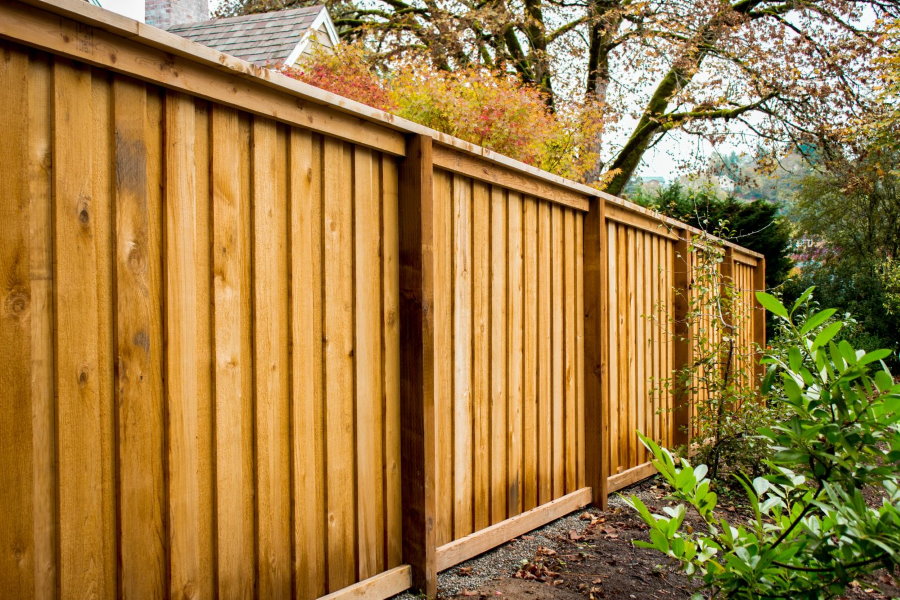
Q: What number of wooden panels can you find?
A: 5